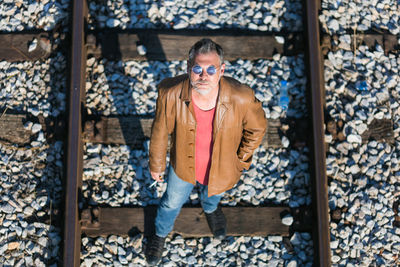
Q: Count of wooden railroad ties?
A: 3